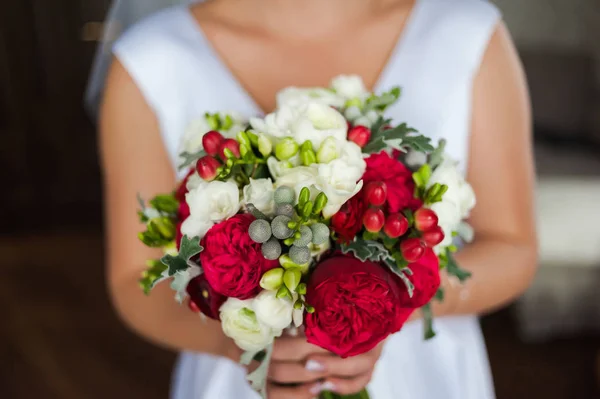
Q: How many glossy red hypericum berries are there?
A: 10